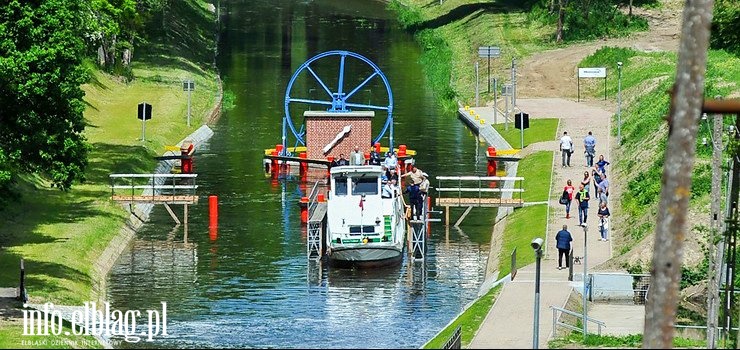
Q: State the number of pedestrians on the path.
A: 11